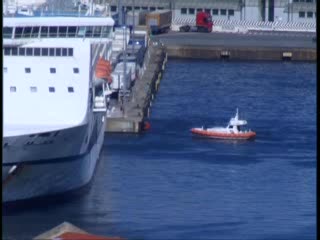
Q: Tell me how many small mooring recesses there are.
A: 2